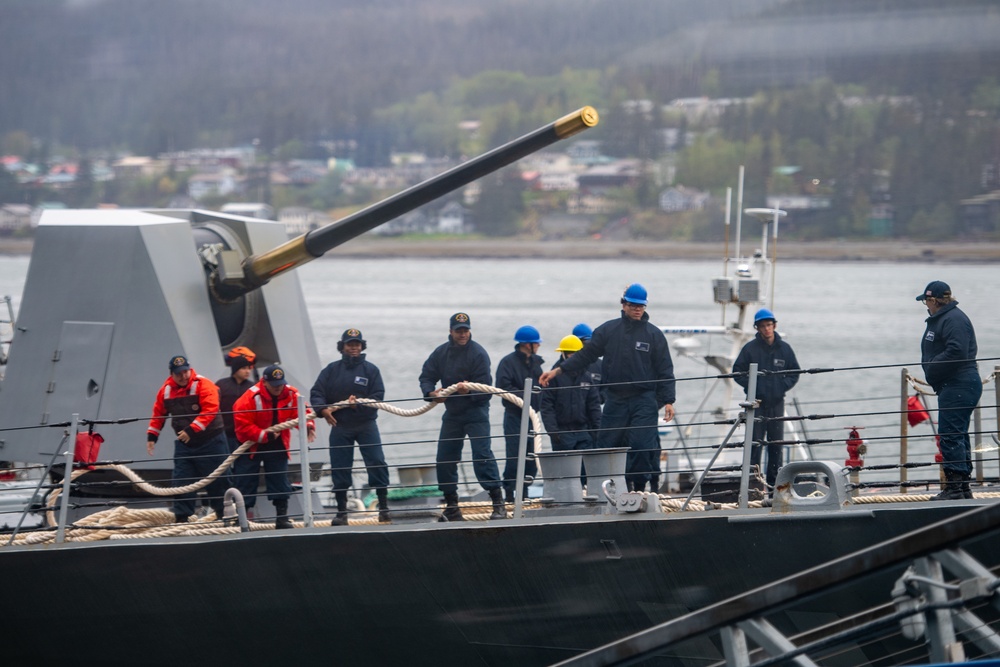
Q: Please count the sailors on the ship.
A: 11